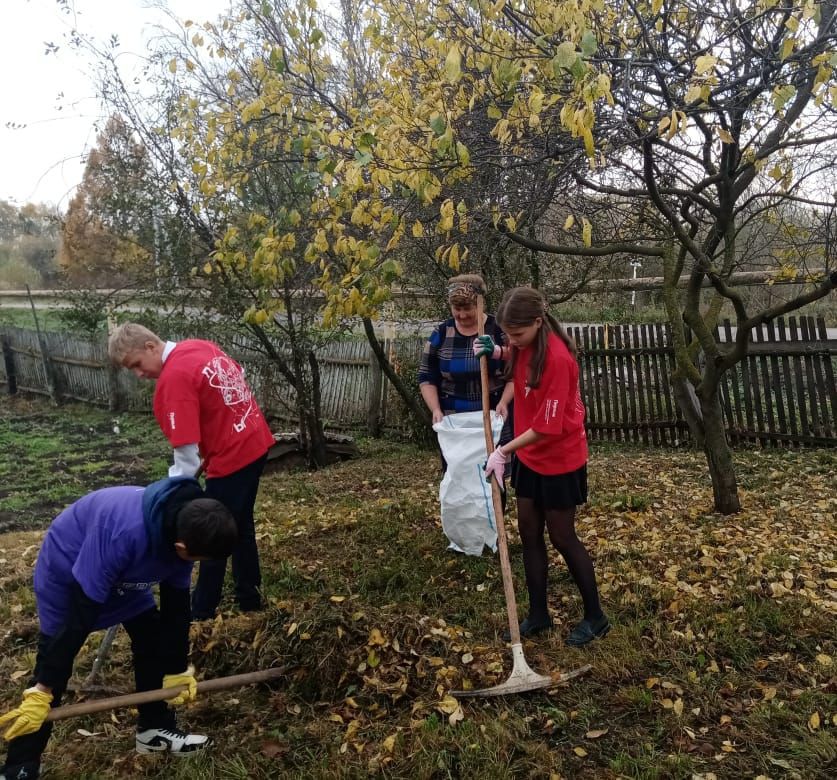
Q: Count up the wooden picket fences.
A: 1